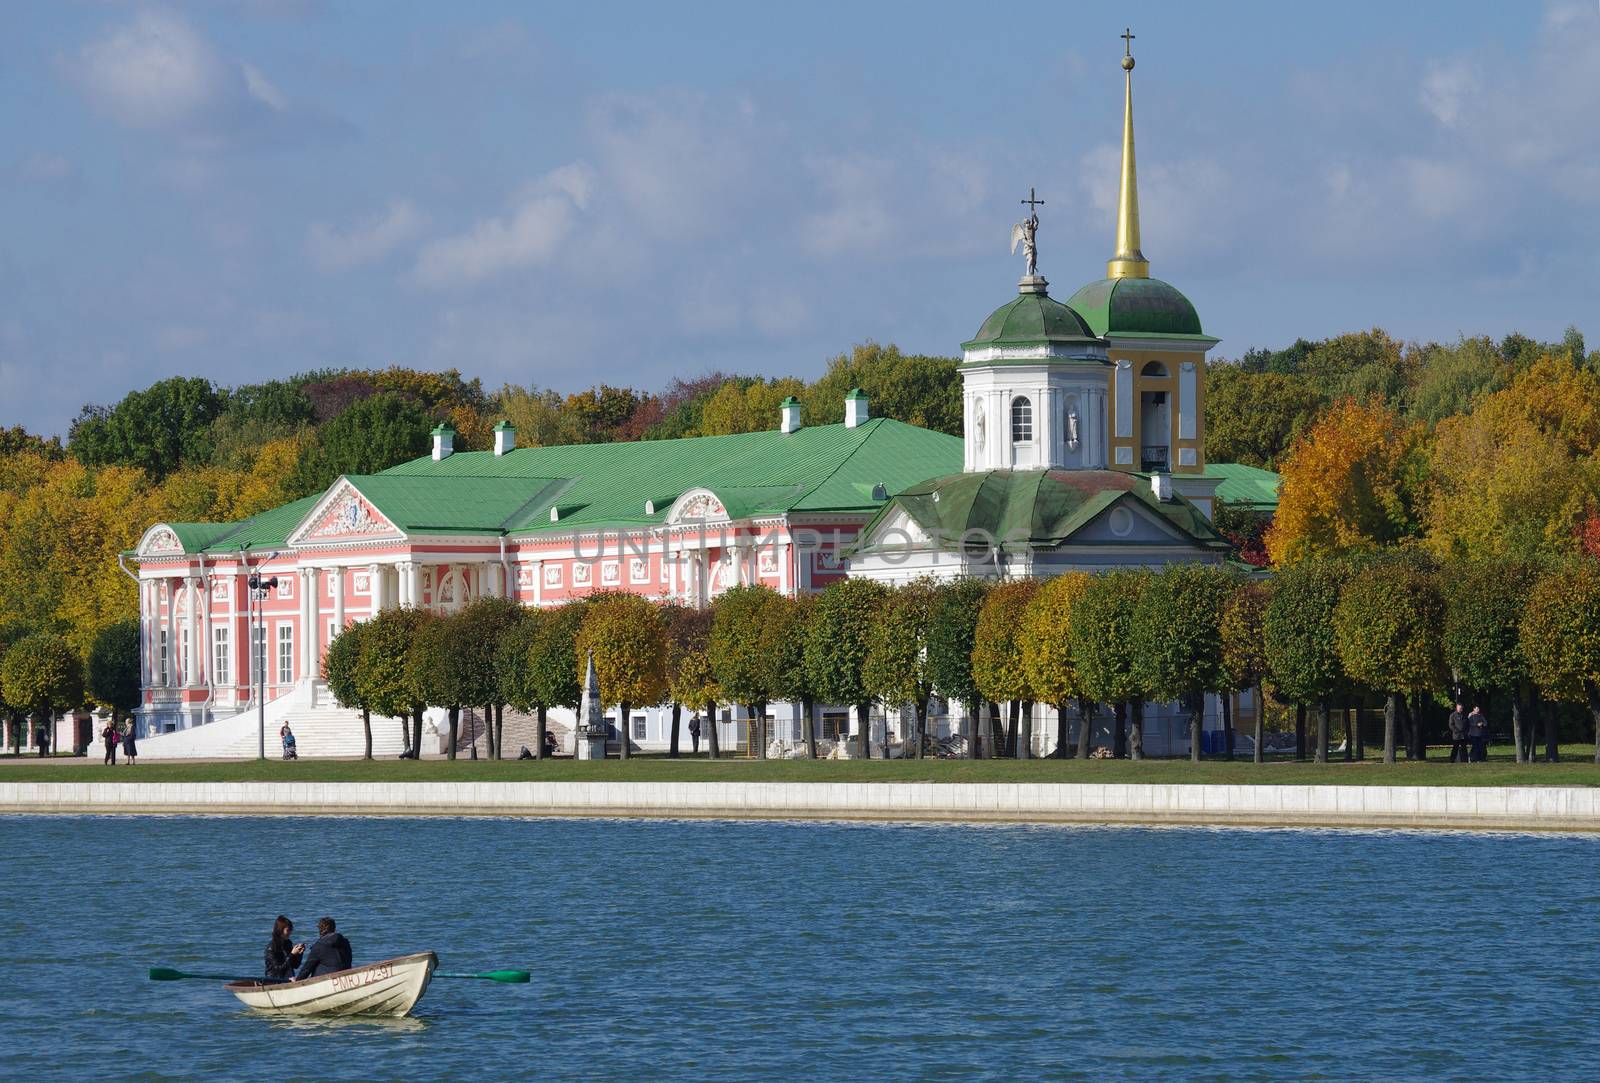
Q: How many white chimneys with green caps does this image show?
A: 4